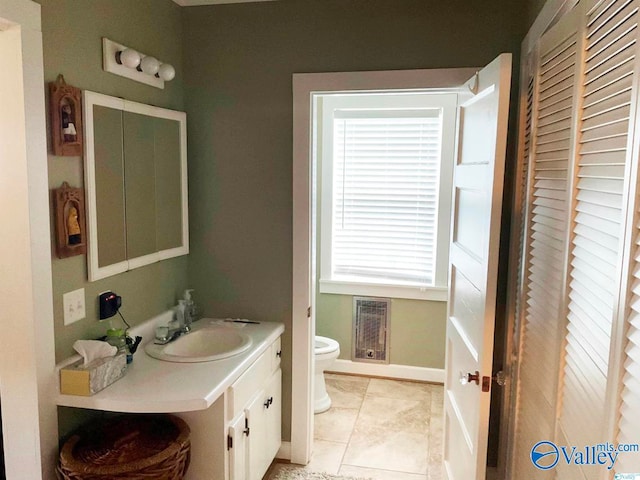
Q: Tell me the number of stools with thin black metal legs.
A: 0